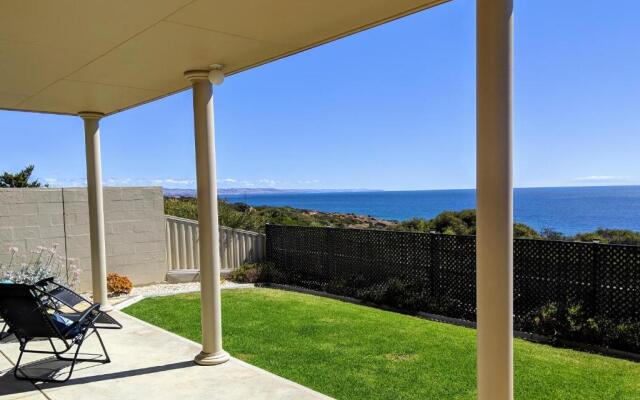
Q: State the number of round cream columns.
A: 3